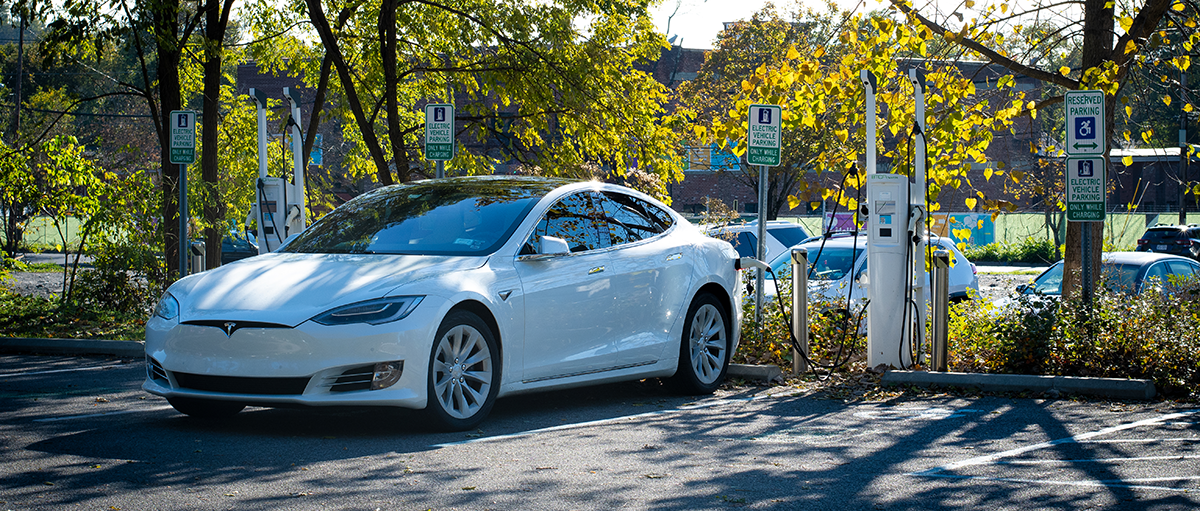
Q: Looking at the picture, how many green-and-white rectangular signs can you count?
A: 5